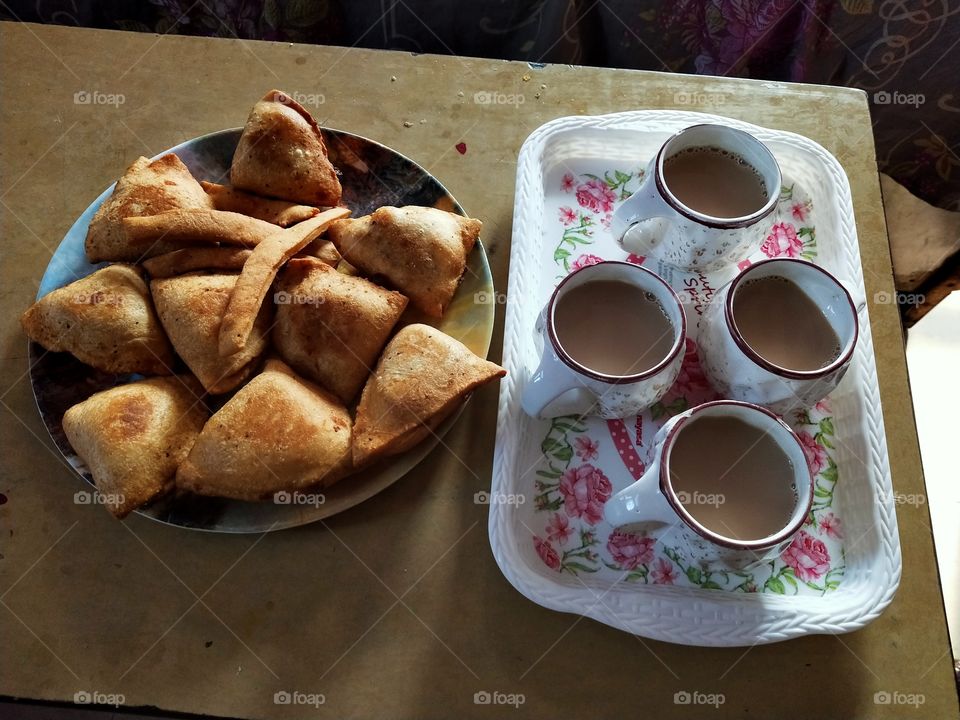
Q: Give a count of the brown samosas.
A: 9